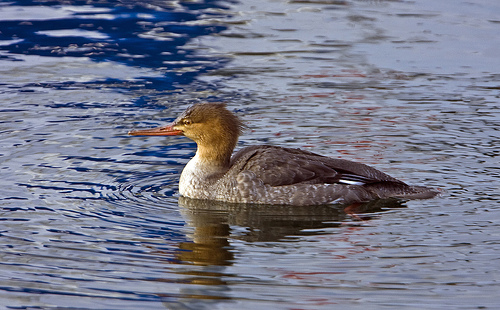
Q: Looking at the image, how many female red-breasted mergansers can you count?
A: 1